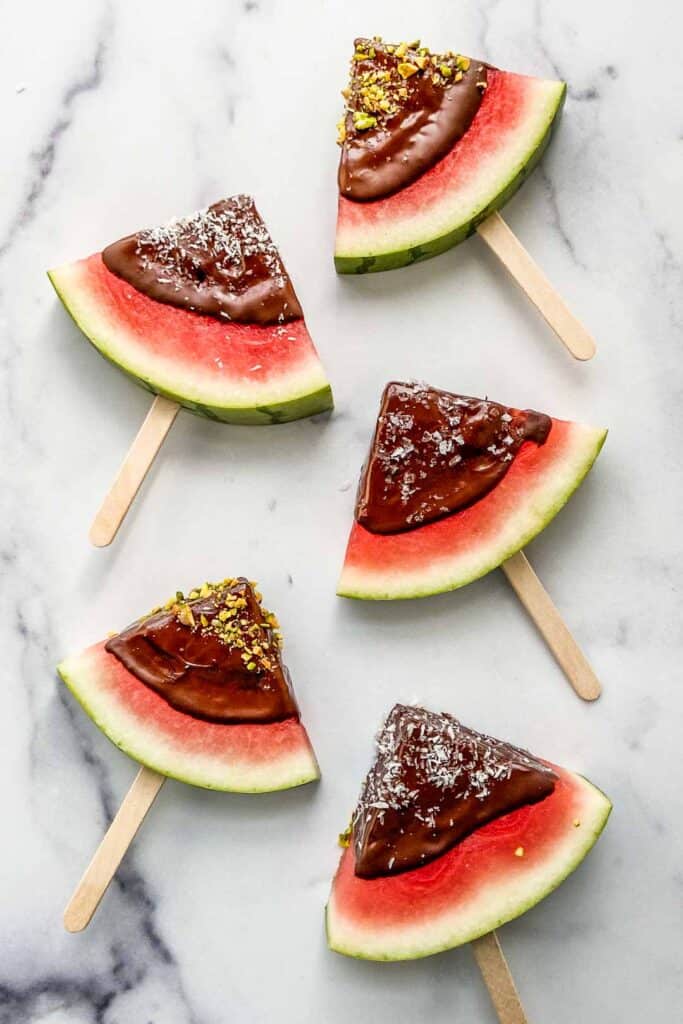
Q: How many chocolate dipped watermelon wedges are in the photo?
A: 5